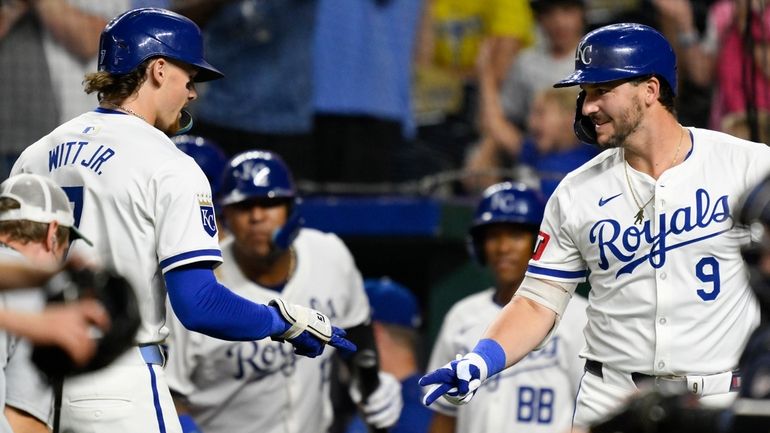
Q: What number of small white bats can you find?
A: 0